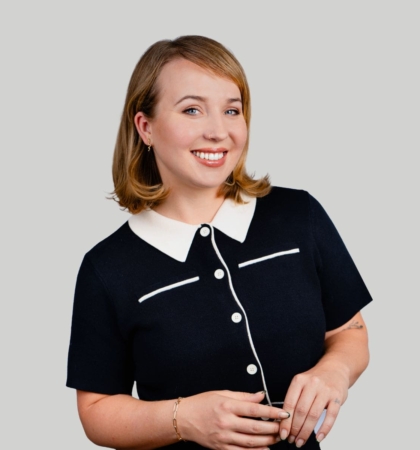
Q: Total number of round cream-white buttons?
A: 4